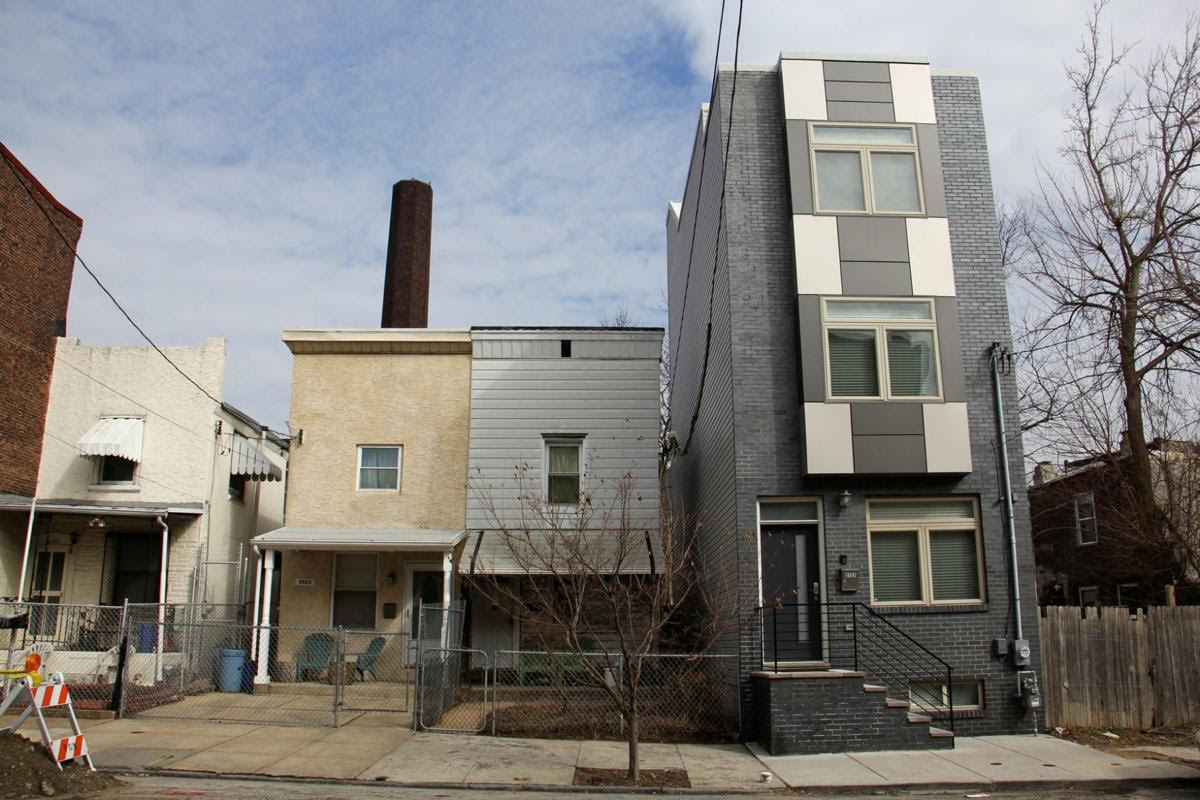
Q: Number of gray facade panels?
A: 11